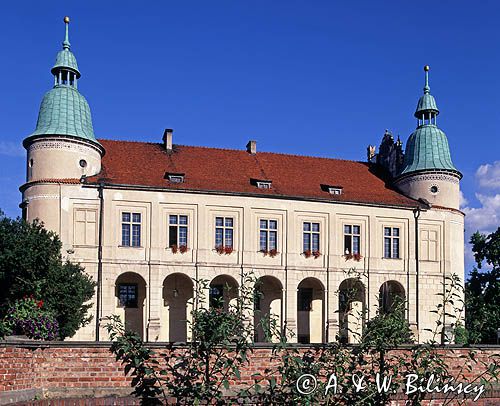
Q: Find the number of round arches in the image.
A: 7